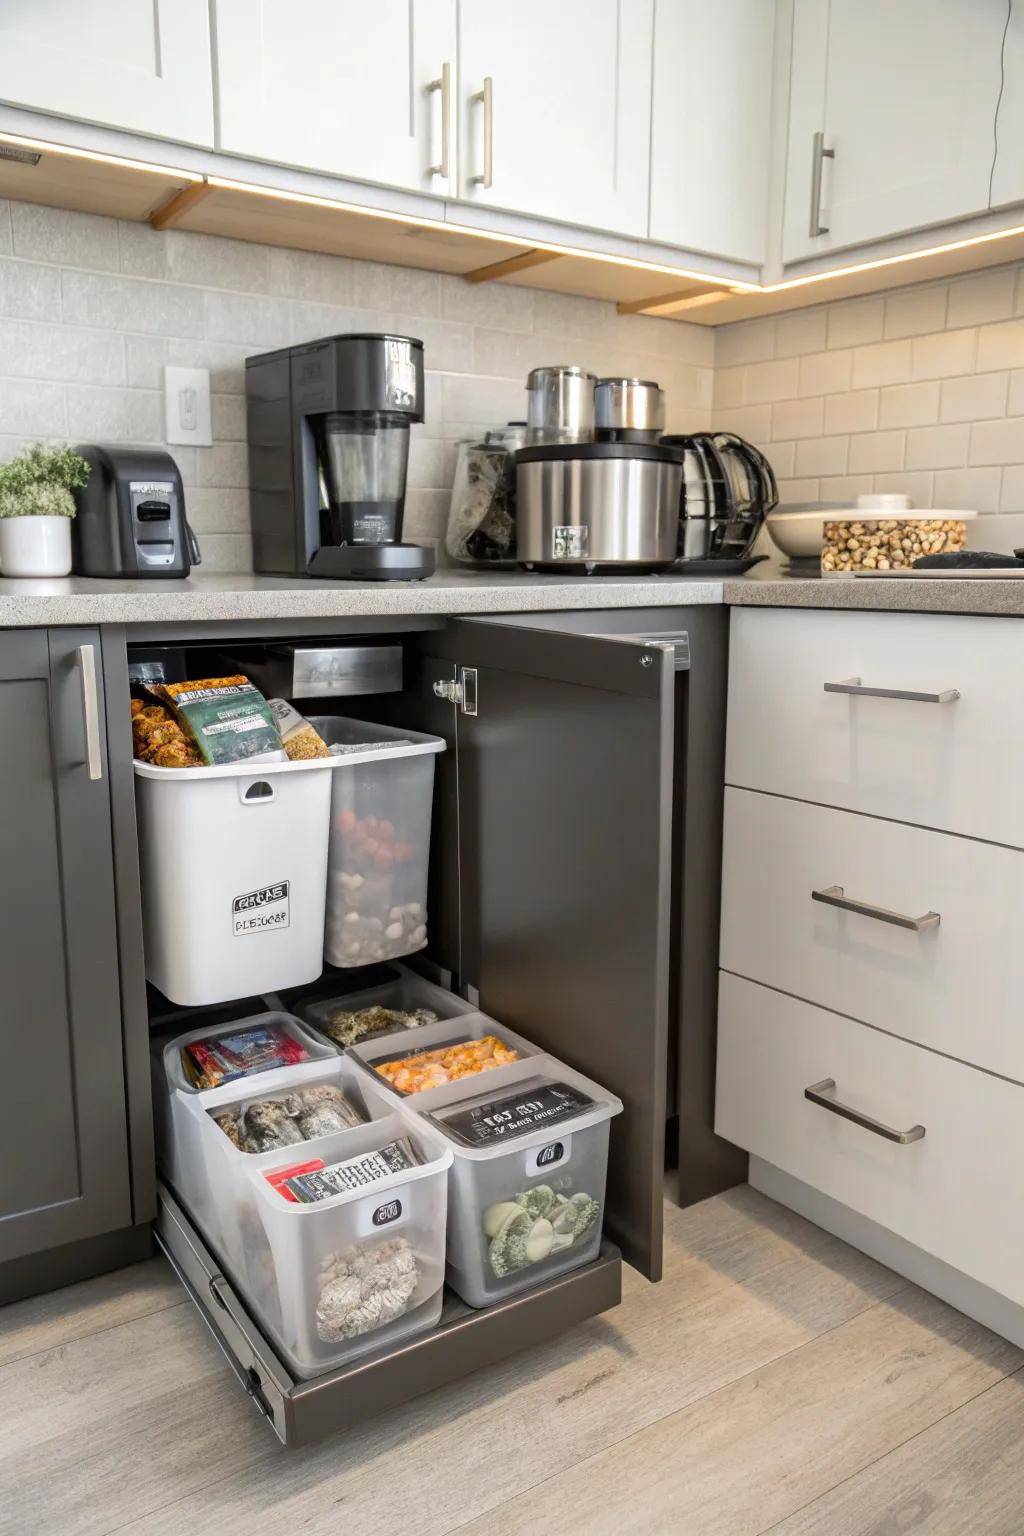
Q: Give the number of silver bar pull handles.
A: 7